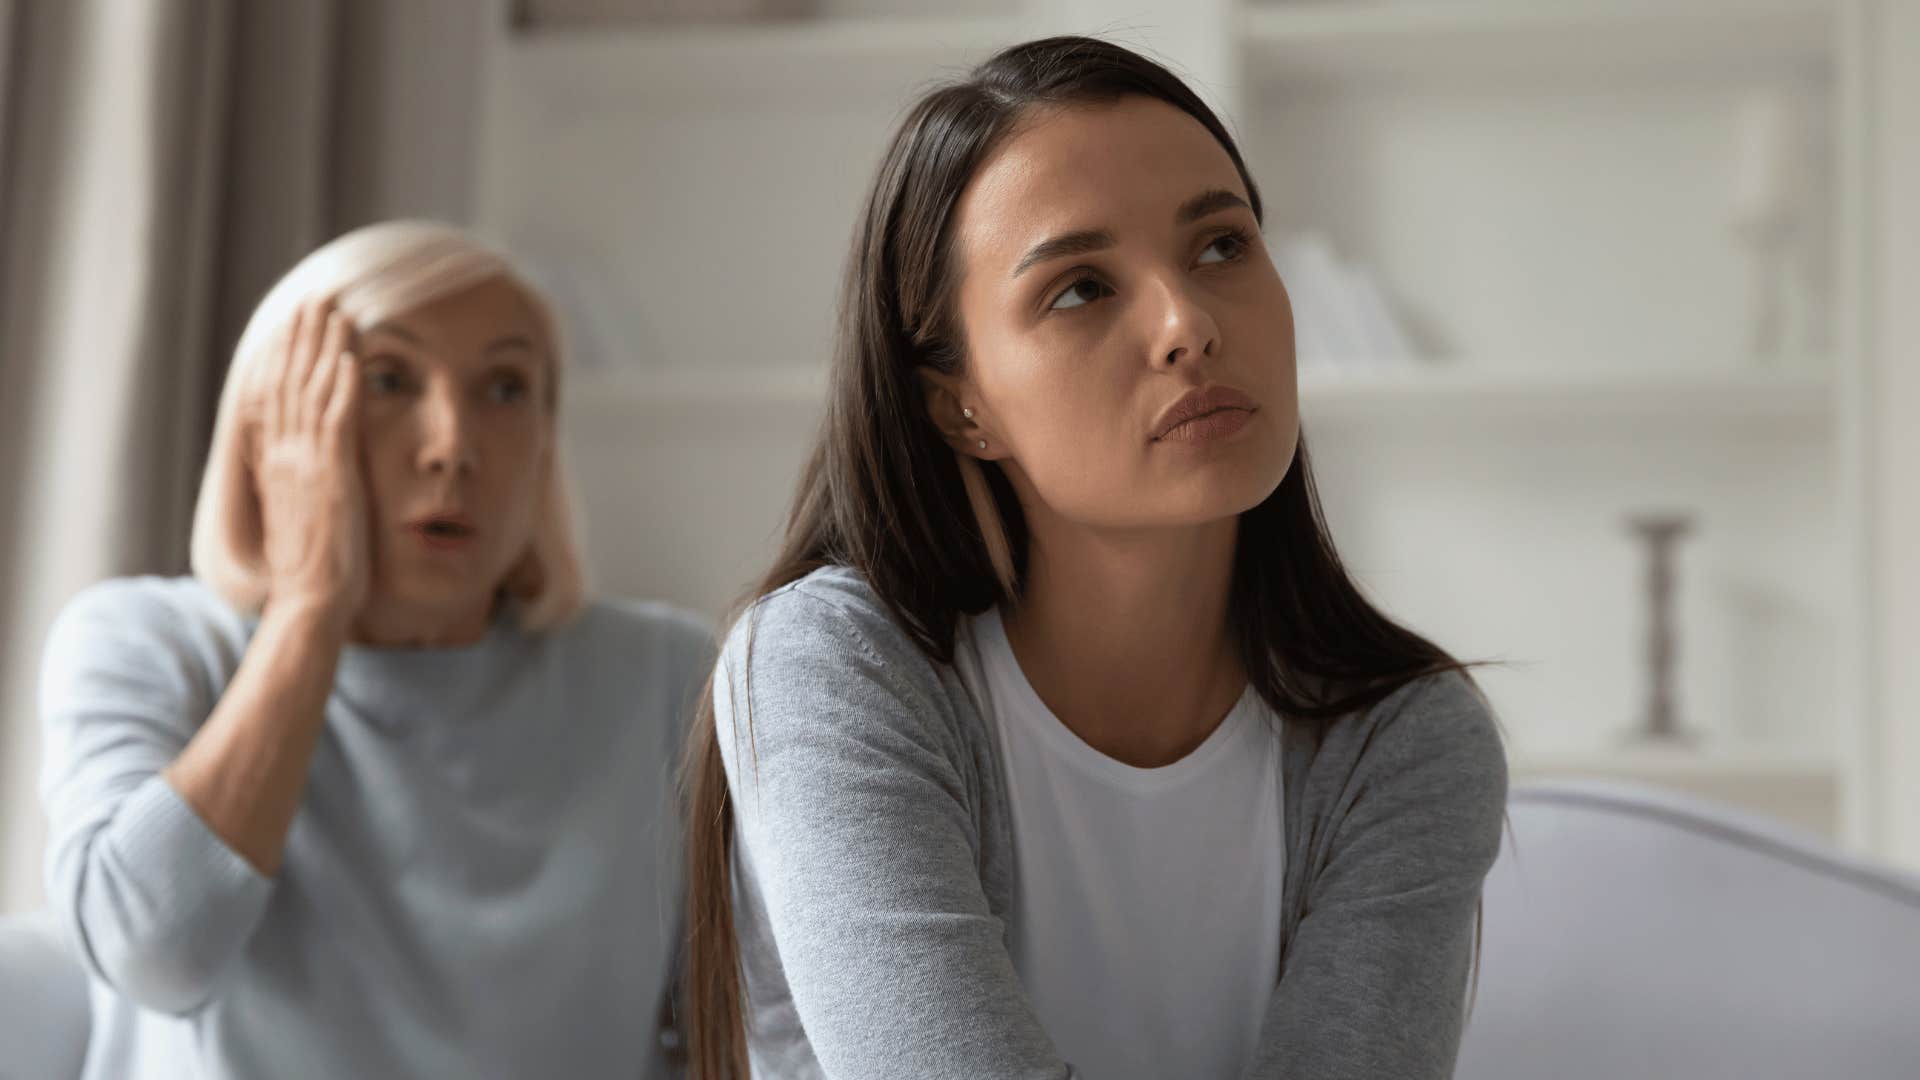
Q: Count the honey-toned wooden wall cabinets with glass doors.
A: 0